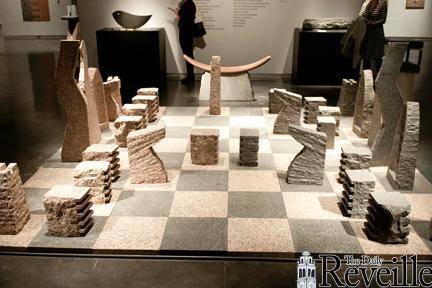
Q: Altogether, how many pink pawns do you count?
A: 8